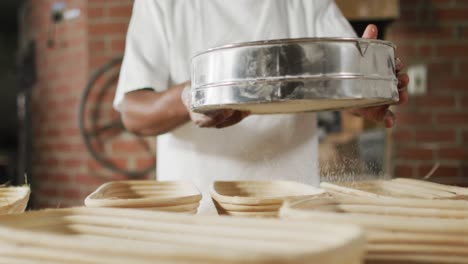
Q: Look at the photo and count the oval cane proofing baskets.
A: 6